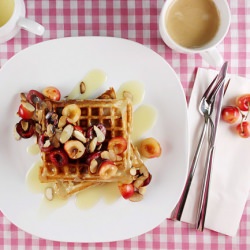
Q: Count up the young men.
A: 0